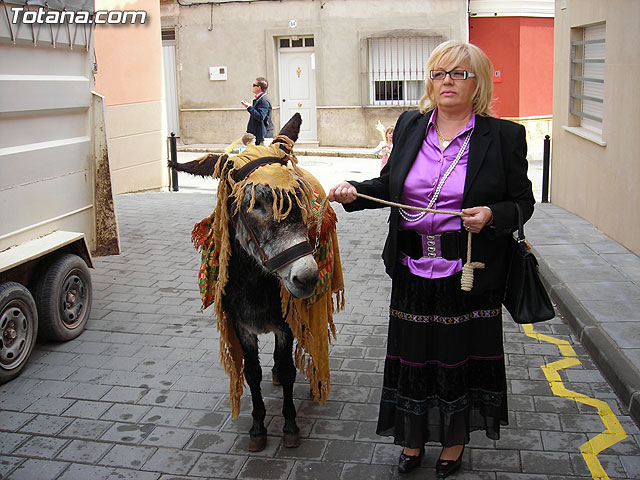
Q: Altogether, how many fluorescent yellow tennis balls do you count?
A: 0